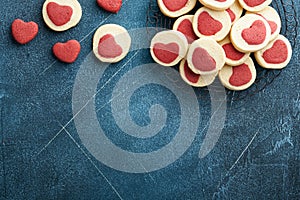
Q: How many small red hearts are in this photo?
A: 3